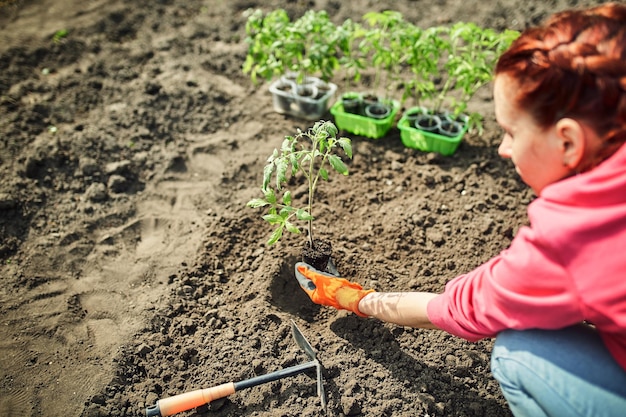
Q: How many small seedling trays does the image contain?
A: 3